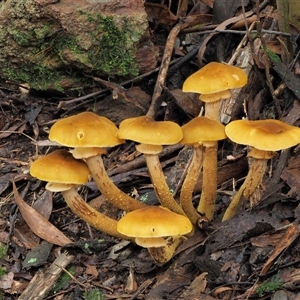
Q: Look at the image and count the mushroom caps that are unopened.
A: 0